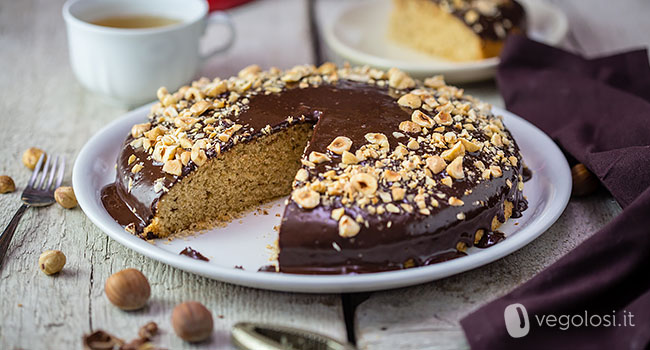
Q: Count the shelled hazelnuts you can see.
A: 4